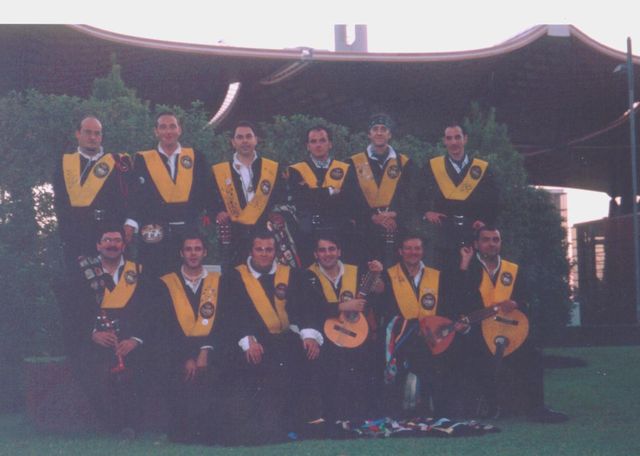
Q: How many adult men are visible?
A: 12